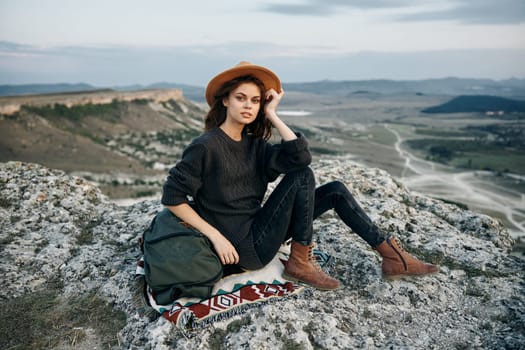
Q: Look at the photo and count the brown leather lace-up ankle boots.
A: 2